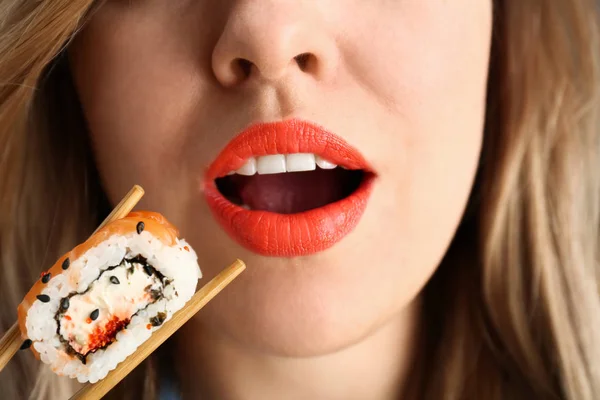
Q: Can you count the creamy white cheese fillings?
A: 1